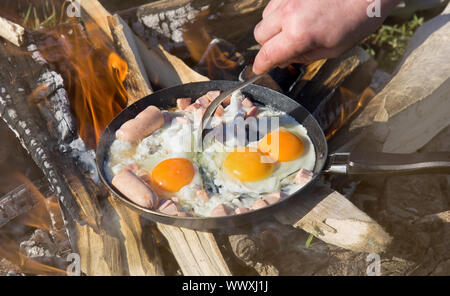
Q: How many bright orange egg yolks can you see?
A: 3